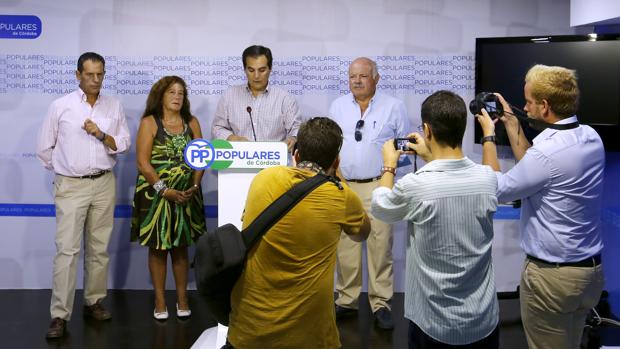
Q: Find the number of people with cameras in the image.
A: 3